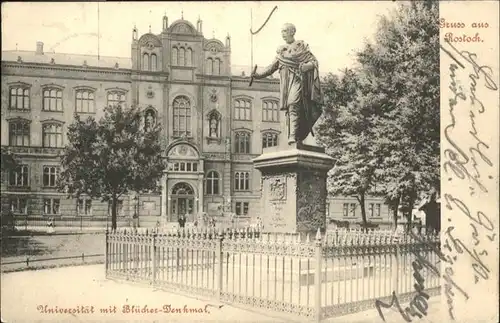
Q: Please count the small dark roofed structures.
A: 1